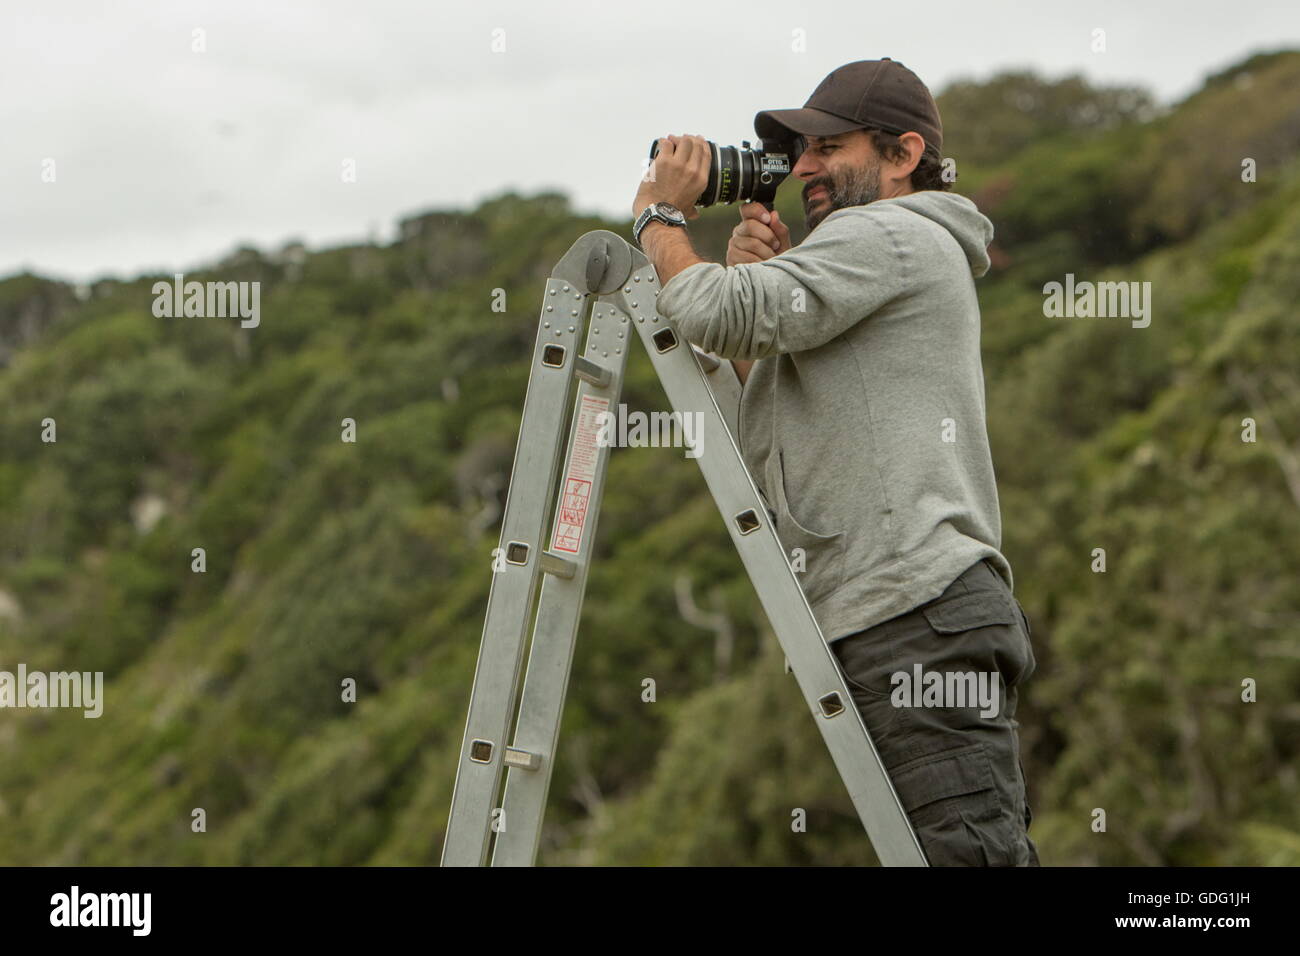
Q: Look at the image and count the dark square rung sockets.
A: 6